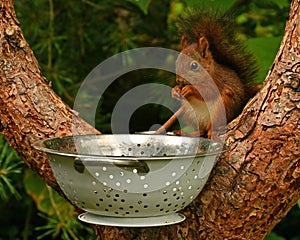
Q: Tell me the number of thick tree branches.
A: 2